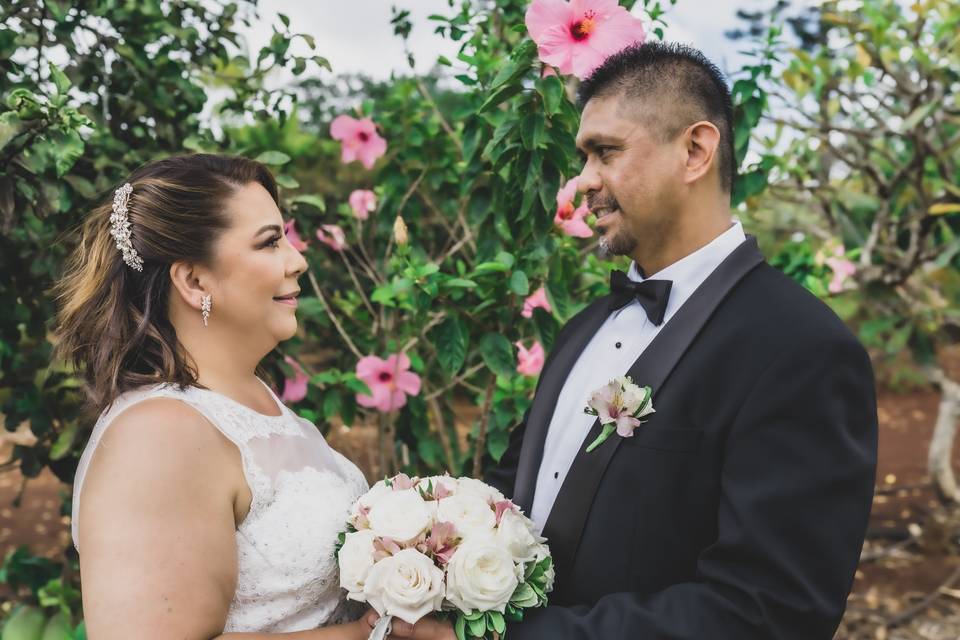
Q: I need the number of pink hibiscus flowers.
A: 11